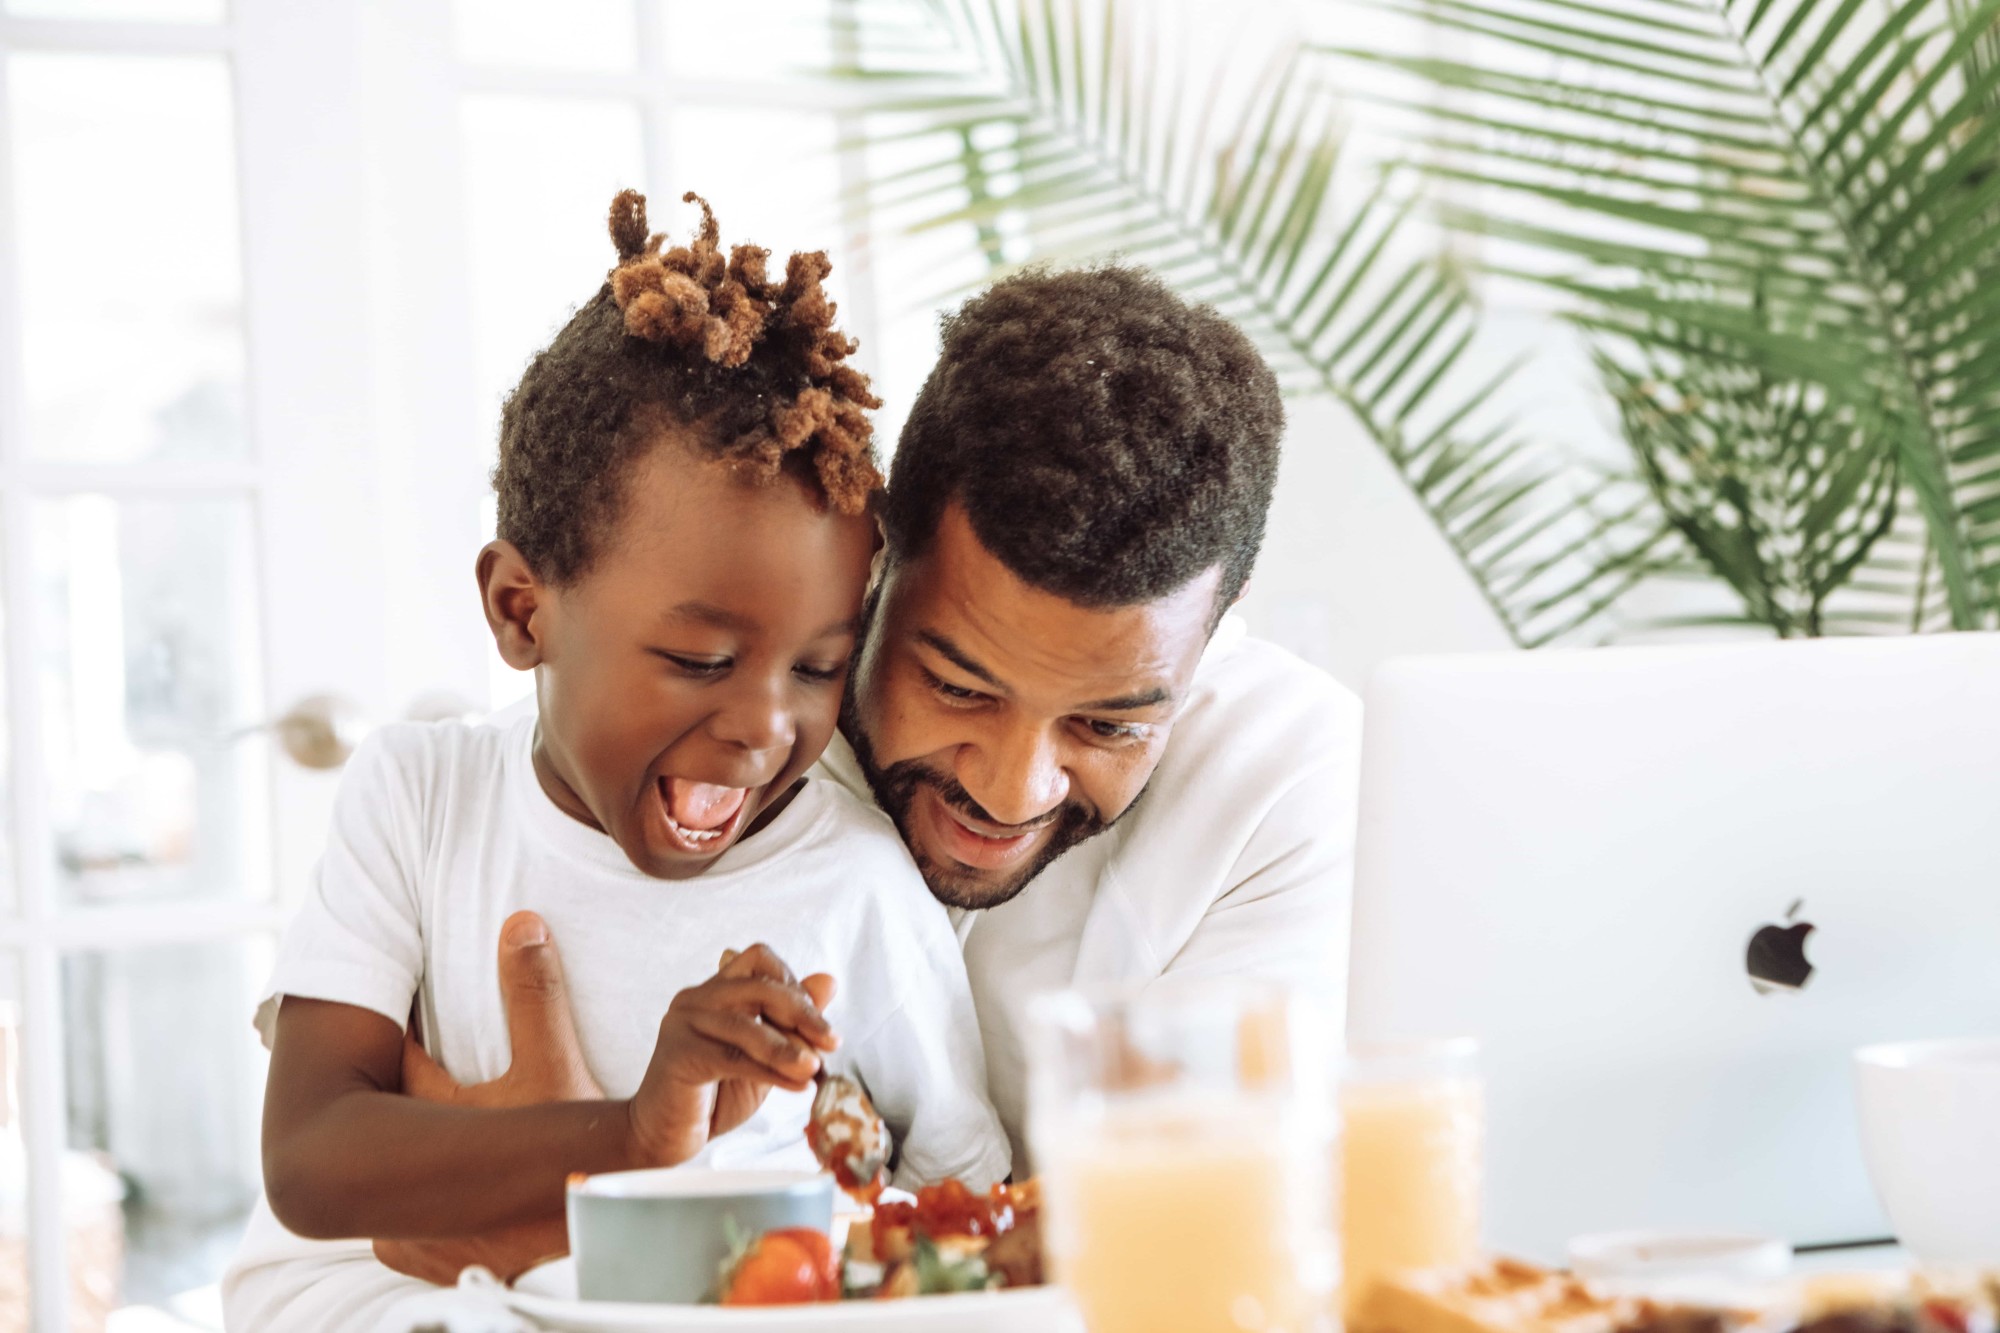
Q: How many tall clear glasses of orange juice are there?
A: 2